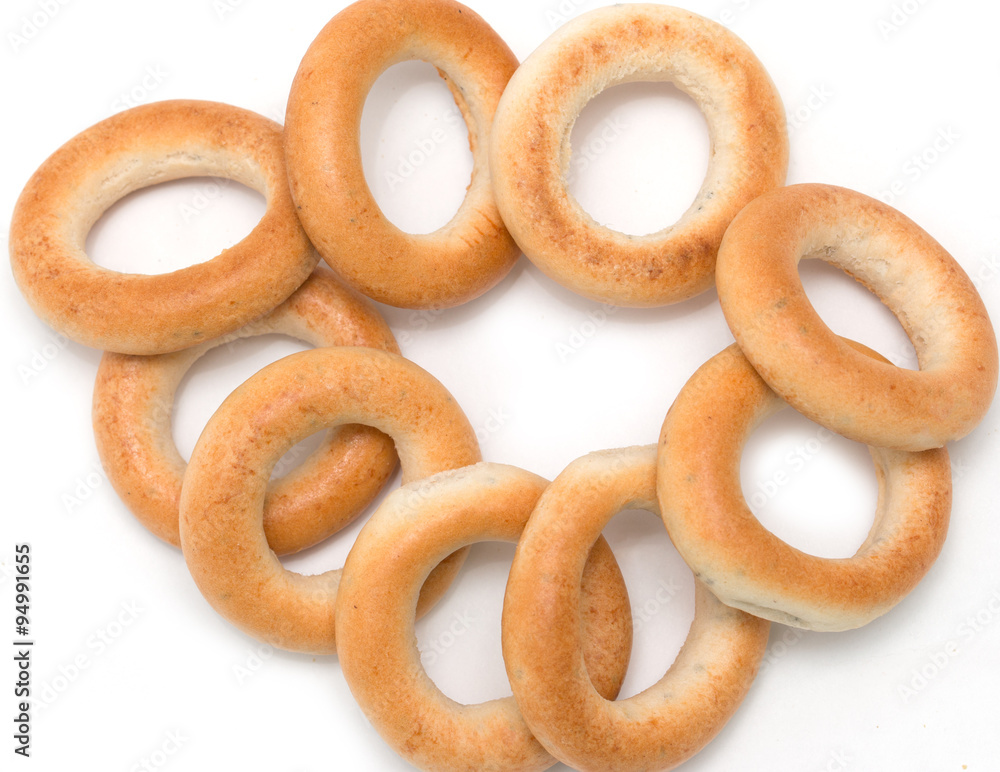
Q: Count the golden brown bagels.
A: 9